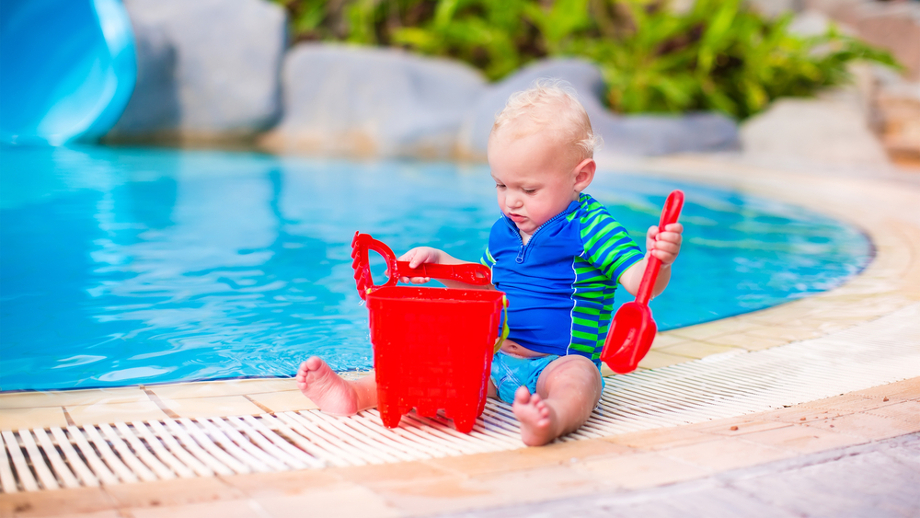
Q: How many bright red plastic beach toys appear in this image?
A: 3